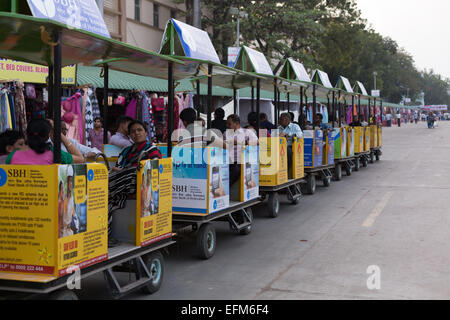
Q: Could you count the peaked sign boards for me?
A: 7